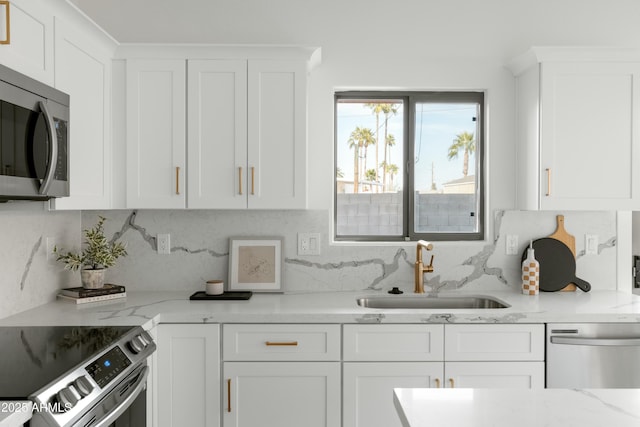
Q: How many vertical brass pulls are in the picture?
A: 8